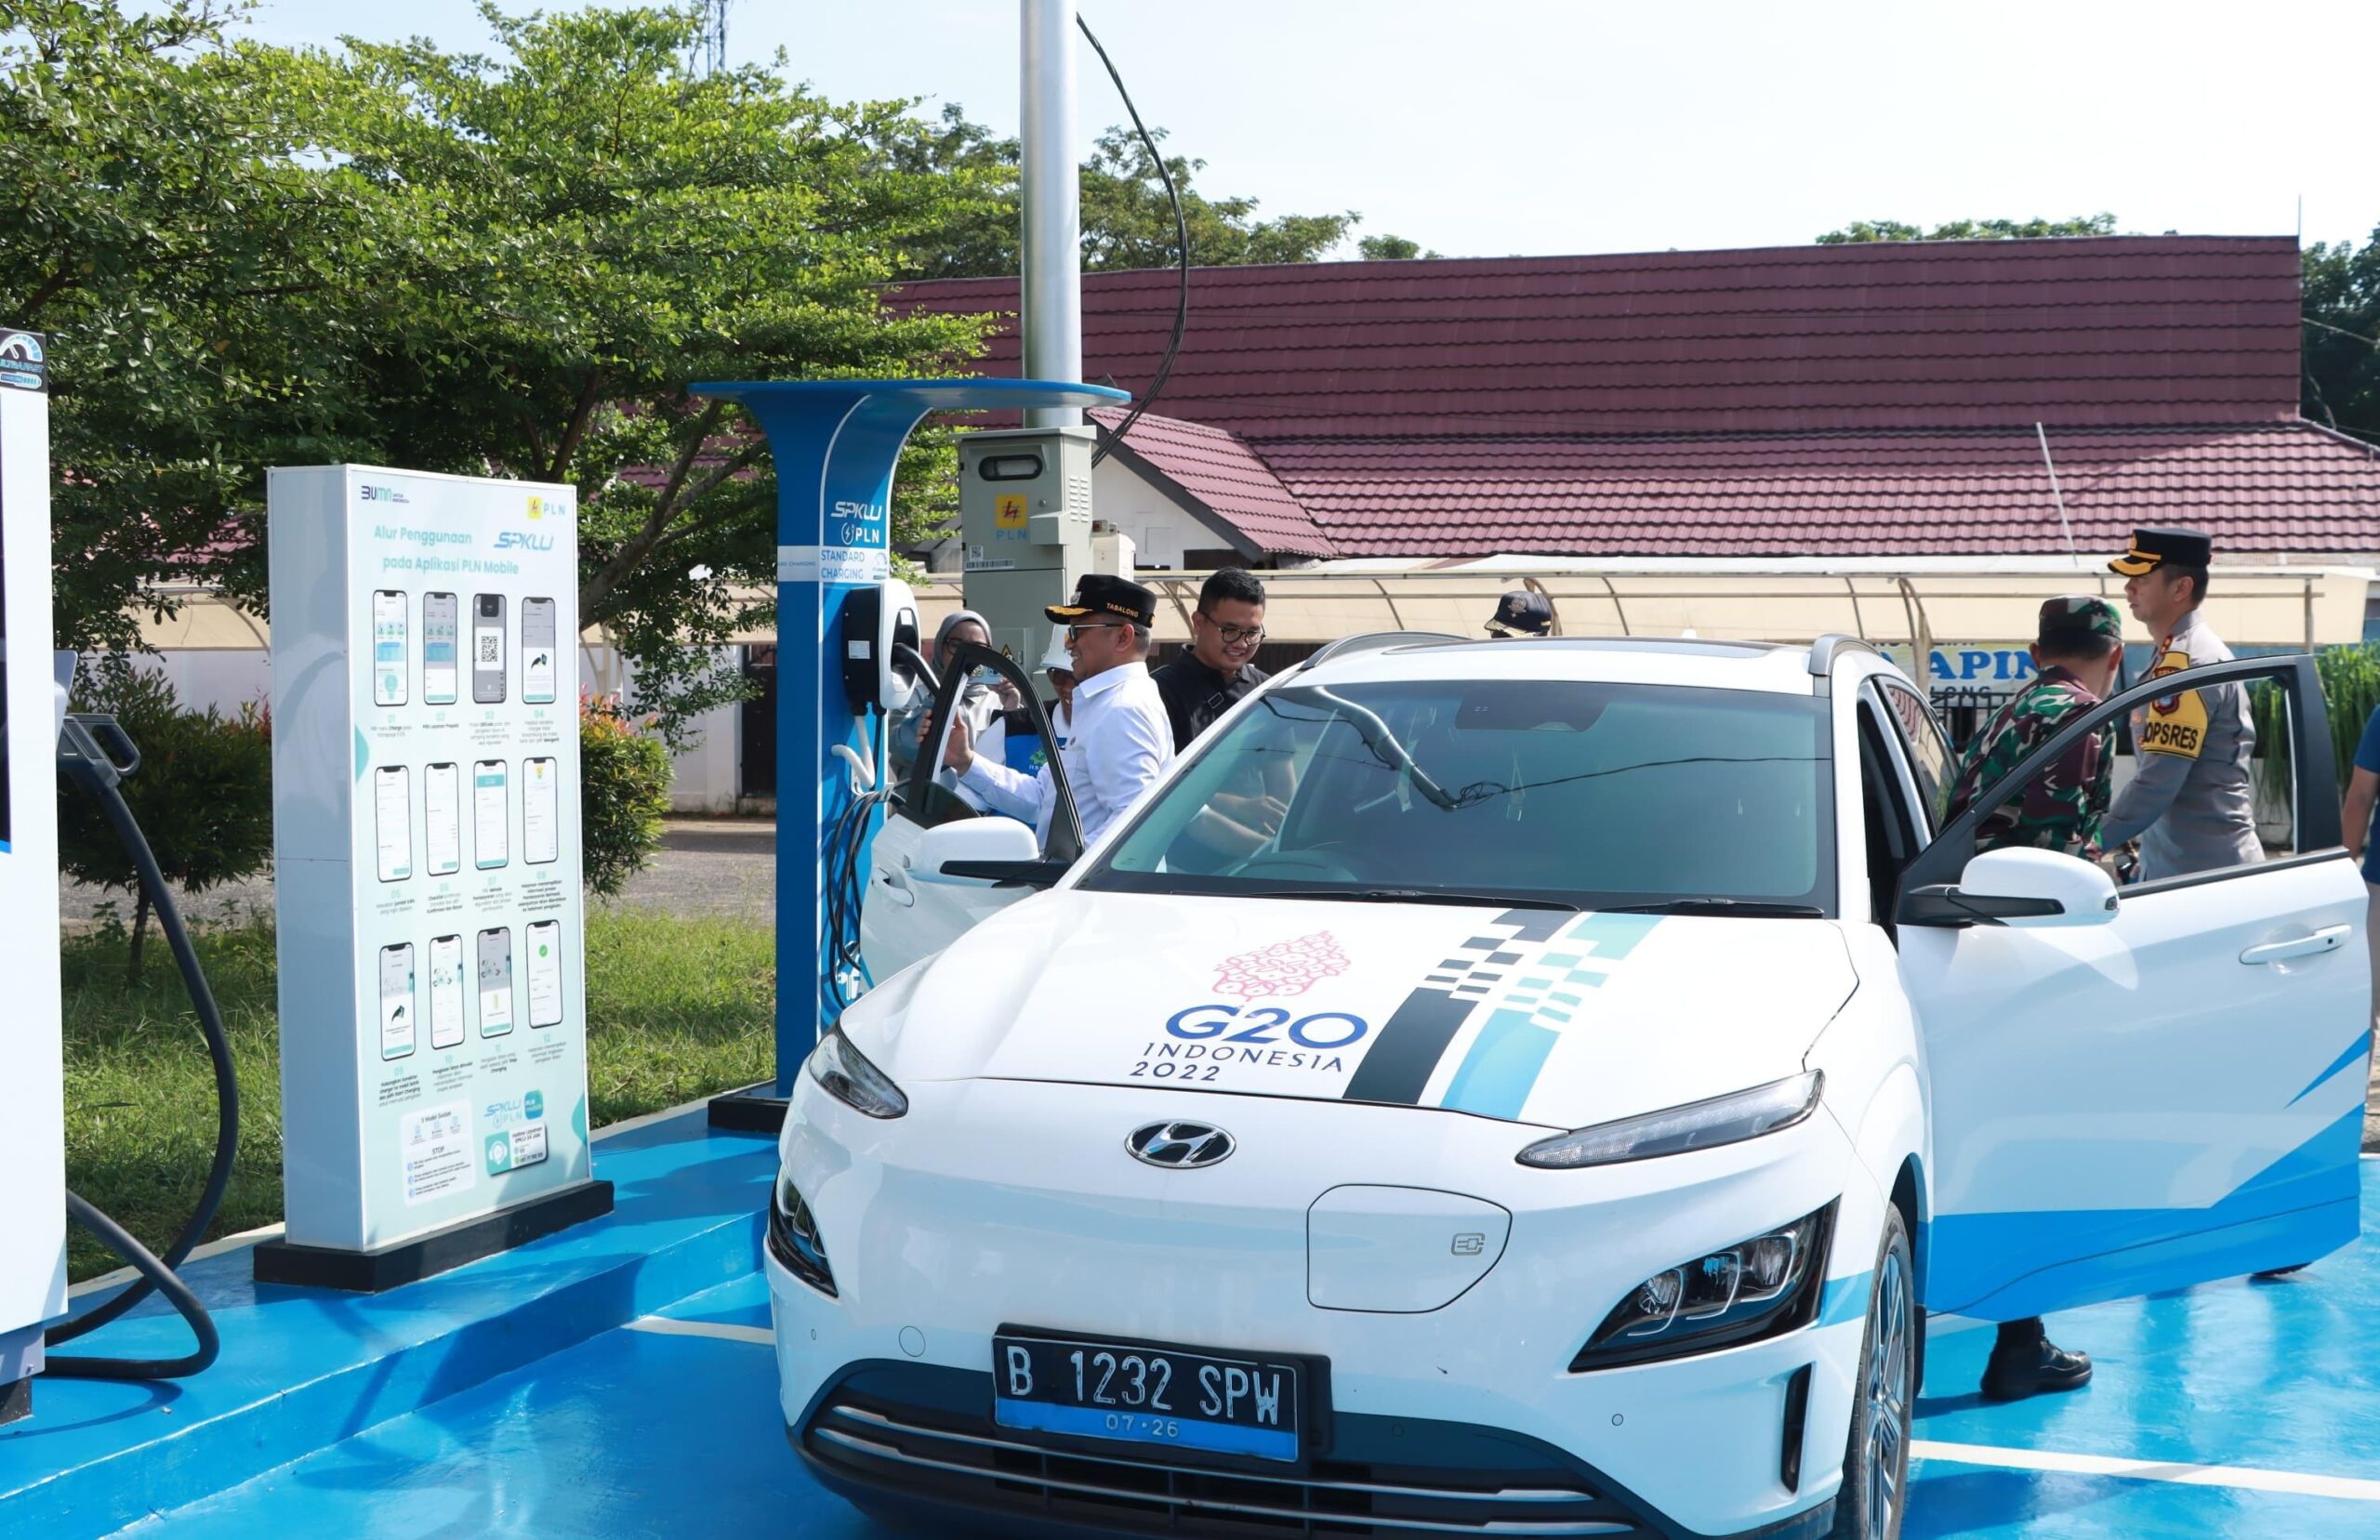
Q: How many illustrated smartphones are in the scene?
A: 12